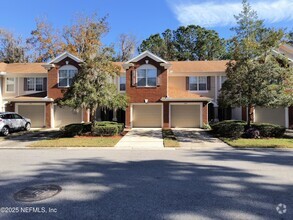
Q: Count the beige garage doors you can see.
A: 5